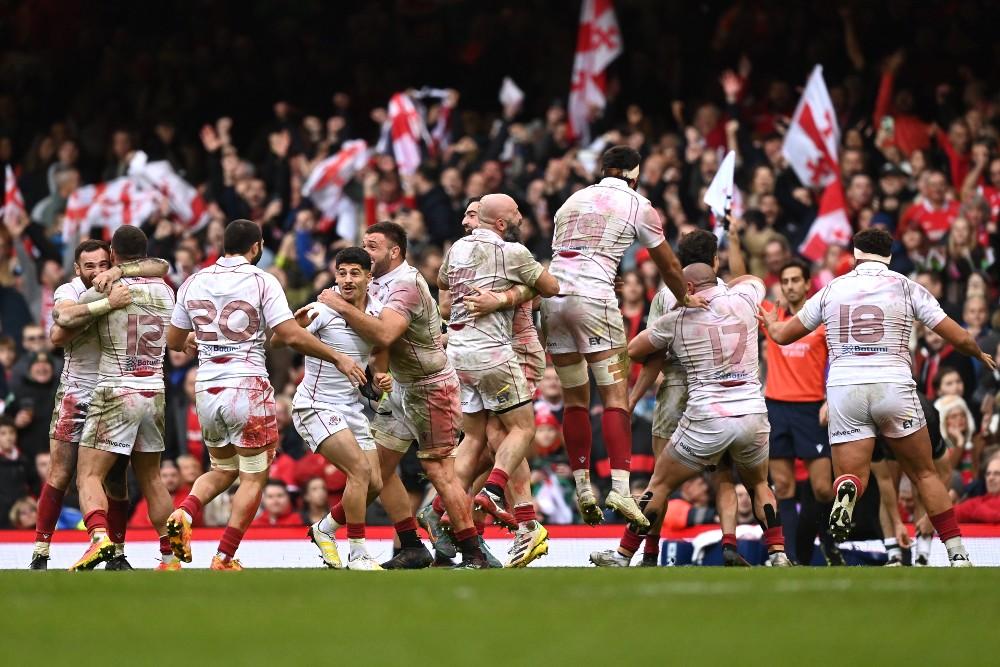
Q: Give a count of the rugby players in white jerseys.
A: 11